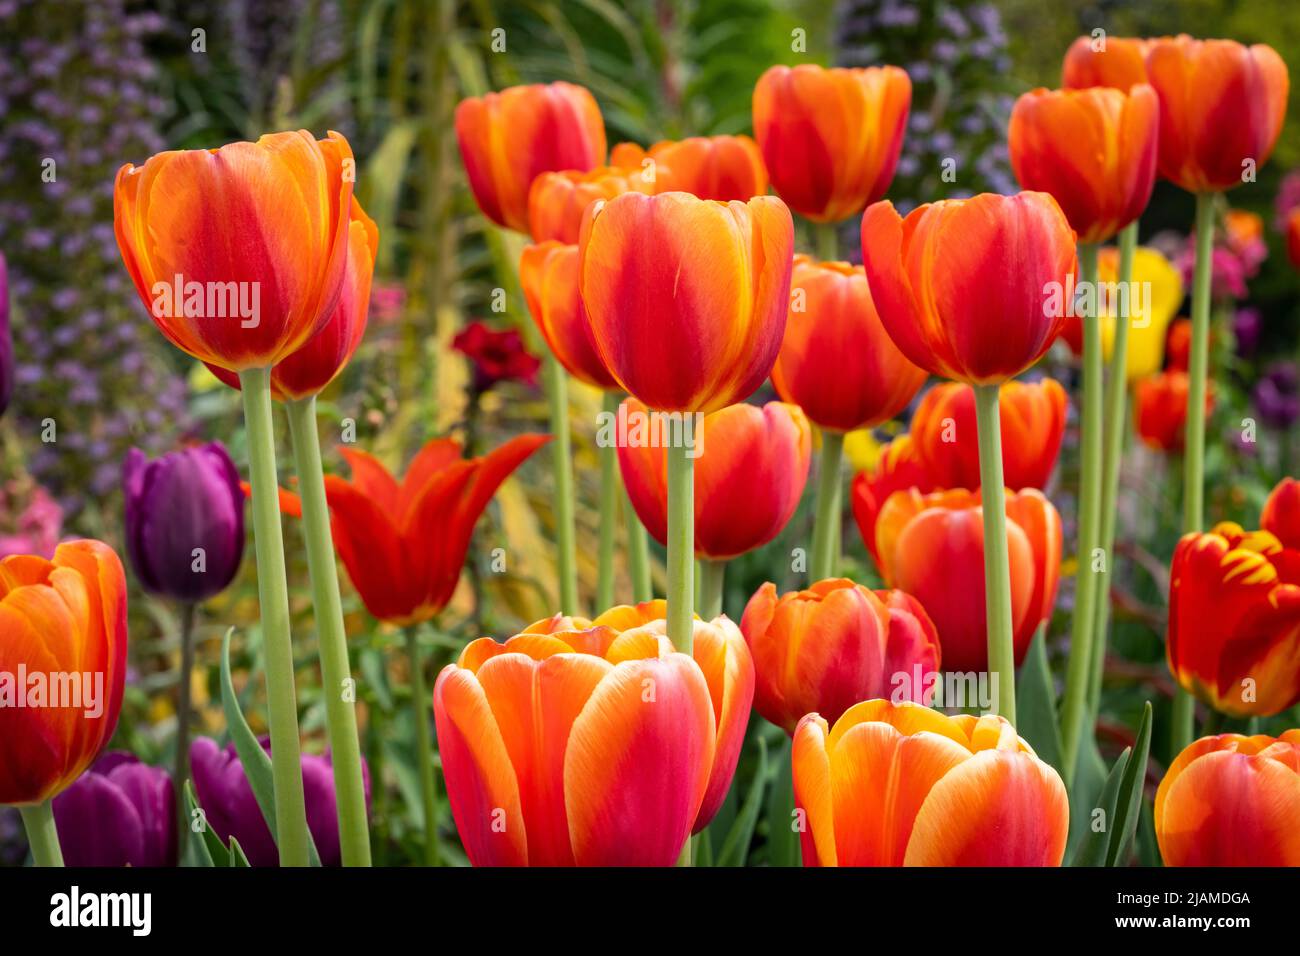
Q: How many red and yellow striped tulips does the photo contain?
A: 1